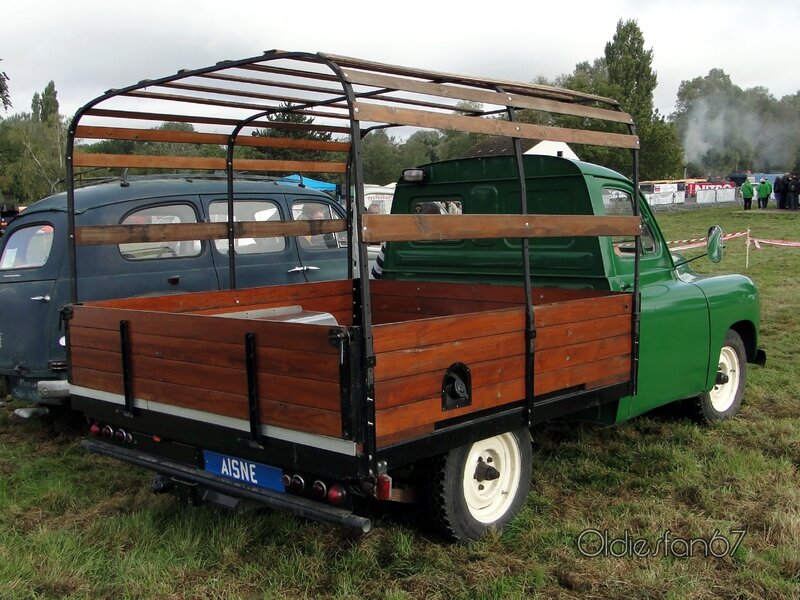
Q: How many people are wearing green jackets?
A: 3